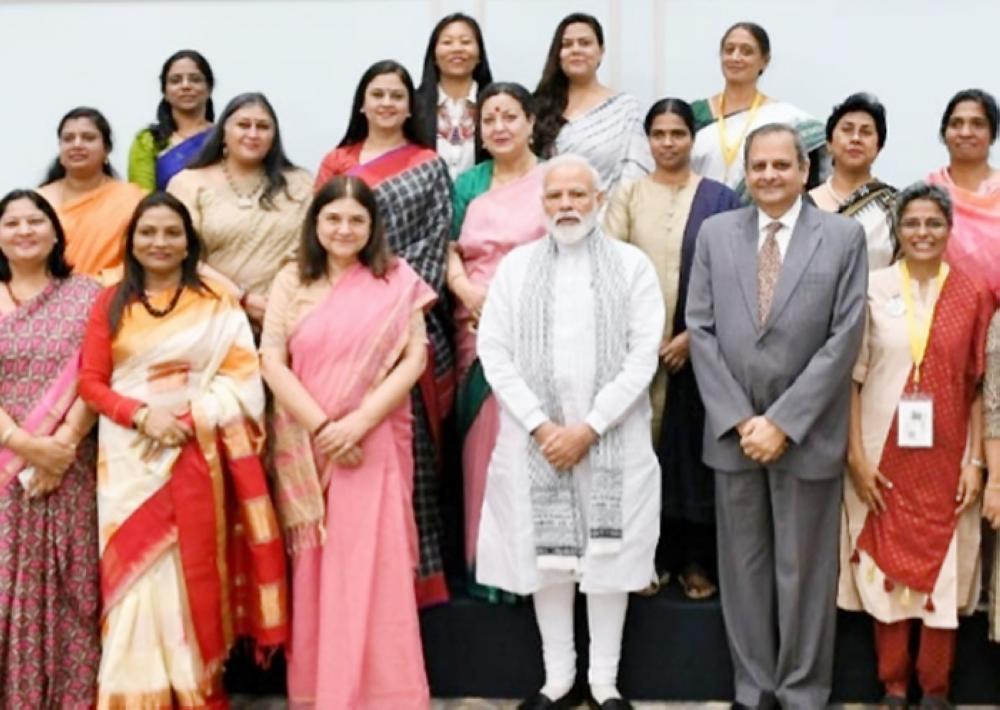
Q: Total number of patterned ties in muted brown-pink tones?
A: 1